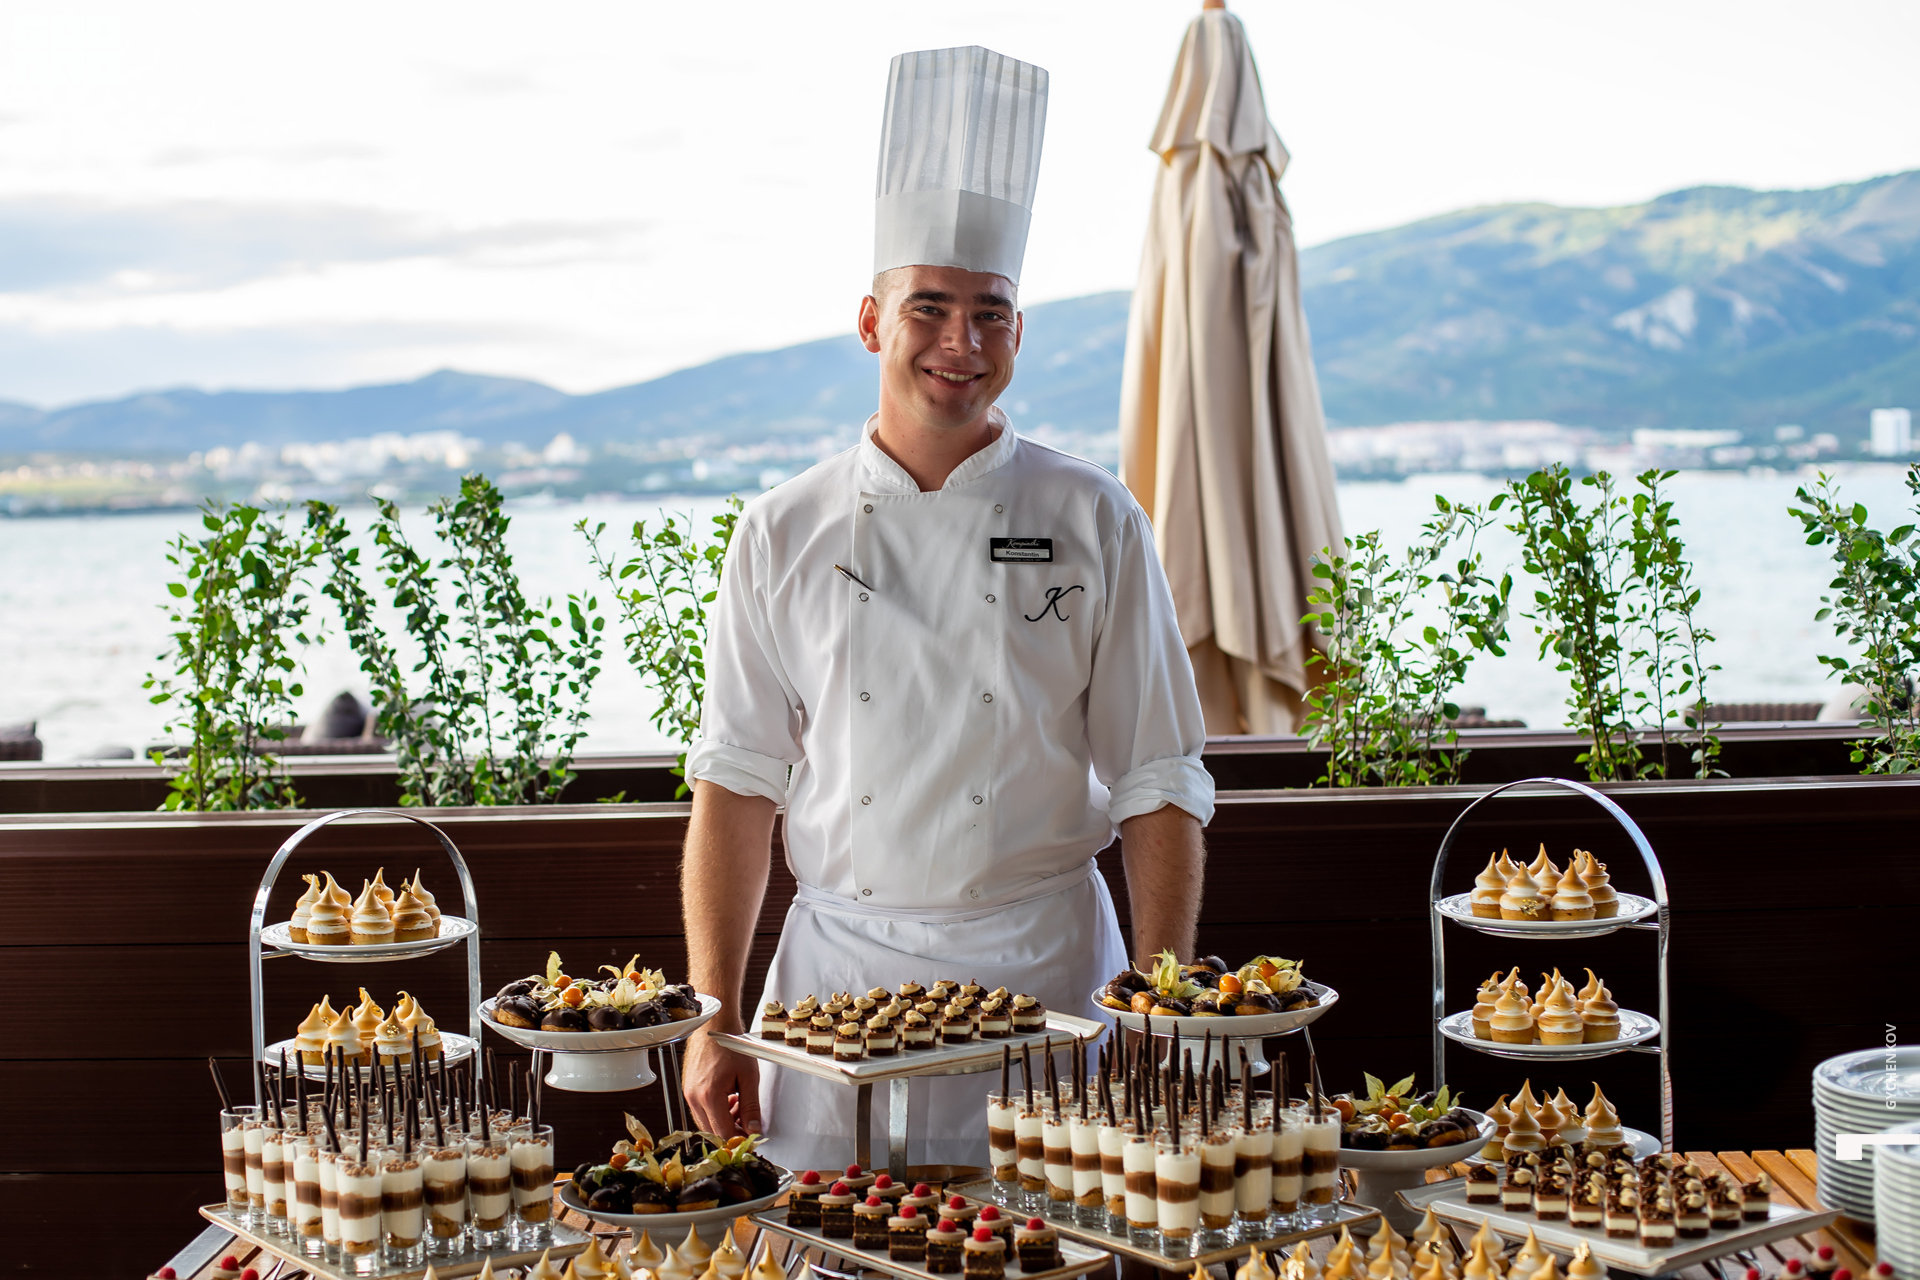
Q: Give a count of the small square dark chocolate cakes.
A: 12